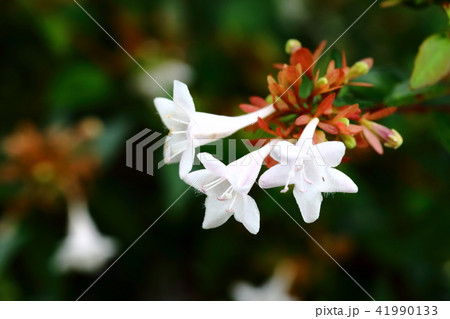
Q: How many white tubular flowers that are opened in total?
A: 3